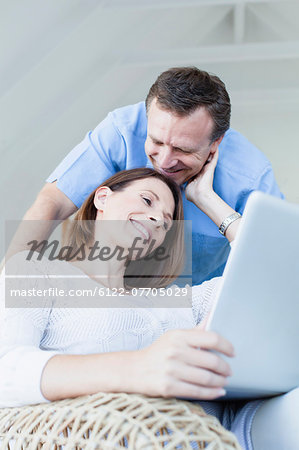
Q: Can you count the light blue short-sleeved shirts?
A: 1